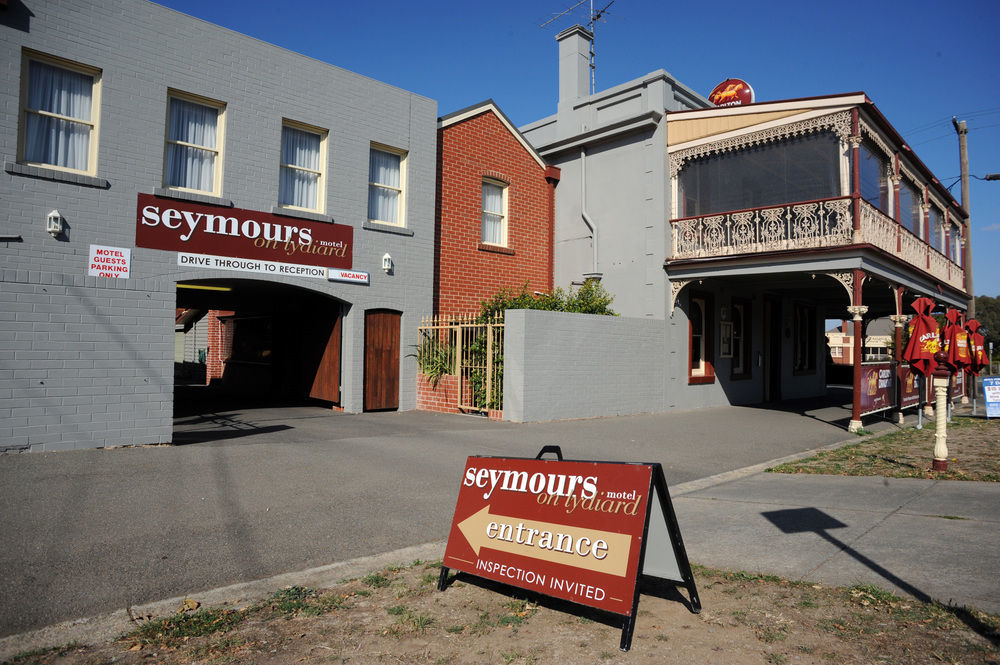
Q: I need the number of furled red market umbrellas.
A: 3